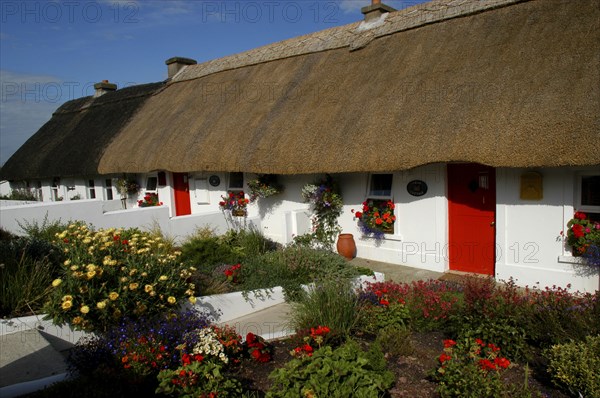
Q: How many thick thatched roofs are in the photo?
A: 2